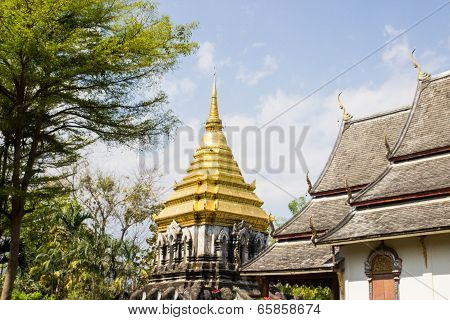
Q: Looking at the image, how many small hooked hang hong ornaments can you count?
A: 6